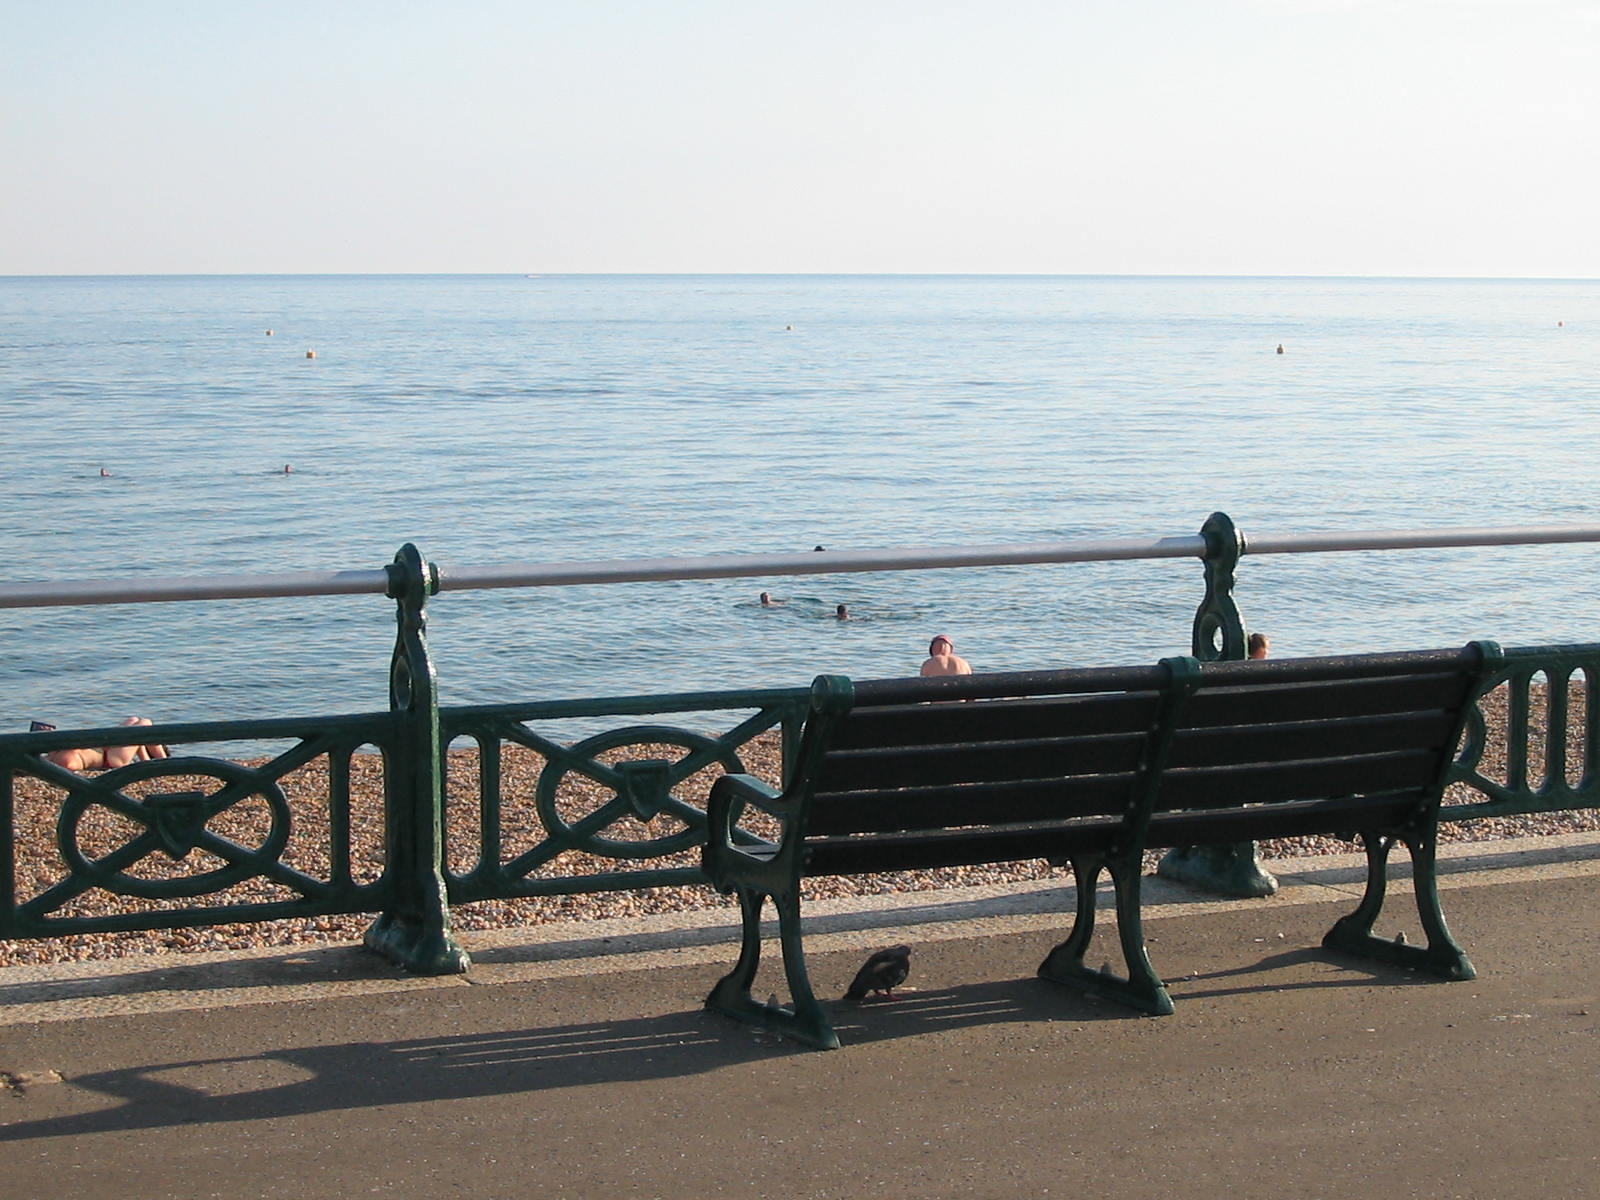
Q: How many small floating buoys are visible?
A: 5